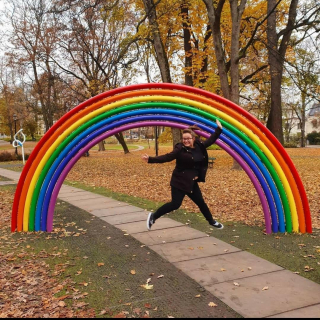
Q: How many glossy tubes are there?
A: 7